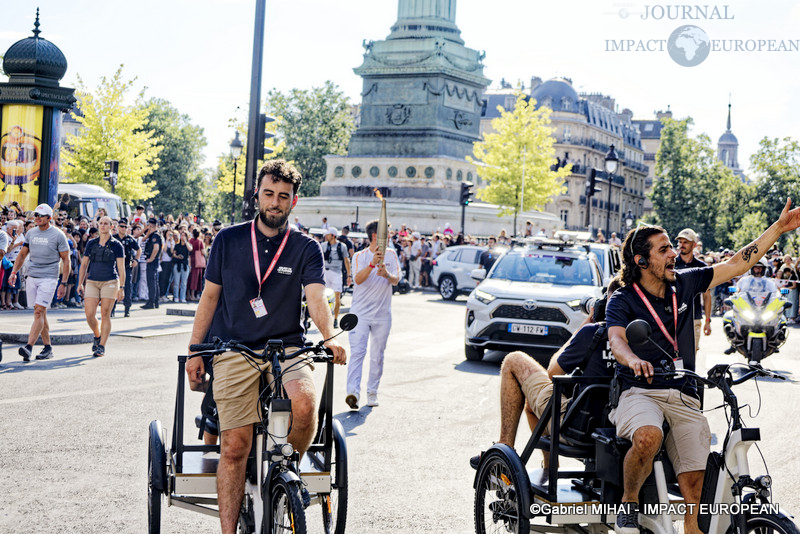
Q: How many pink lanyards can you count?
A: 2